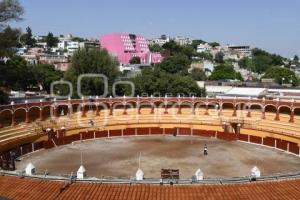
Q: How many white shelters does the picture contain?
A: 5